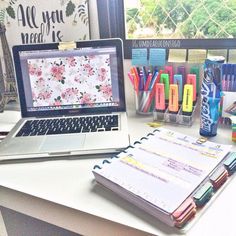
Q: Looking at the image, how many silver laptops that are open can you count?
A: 1